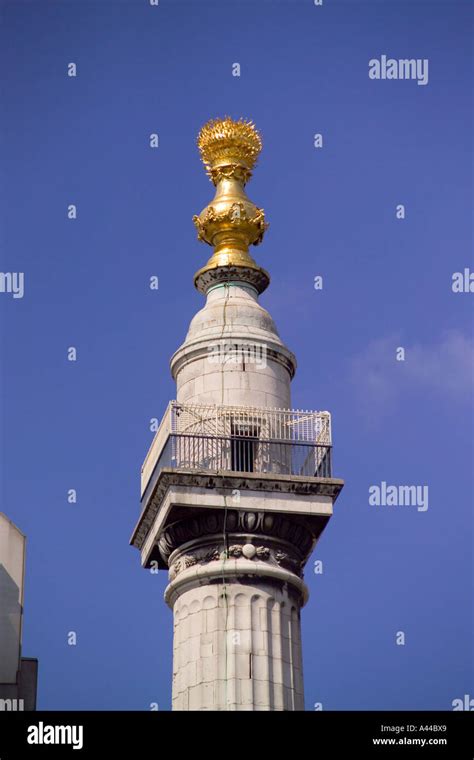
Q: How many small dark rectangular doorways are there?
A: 1